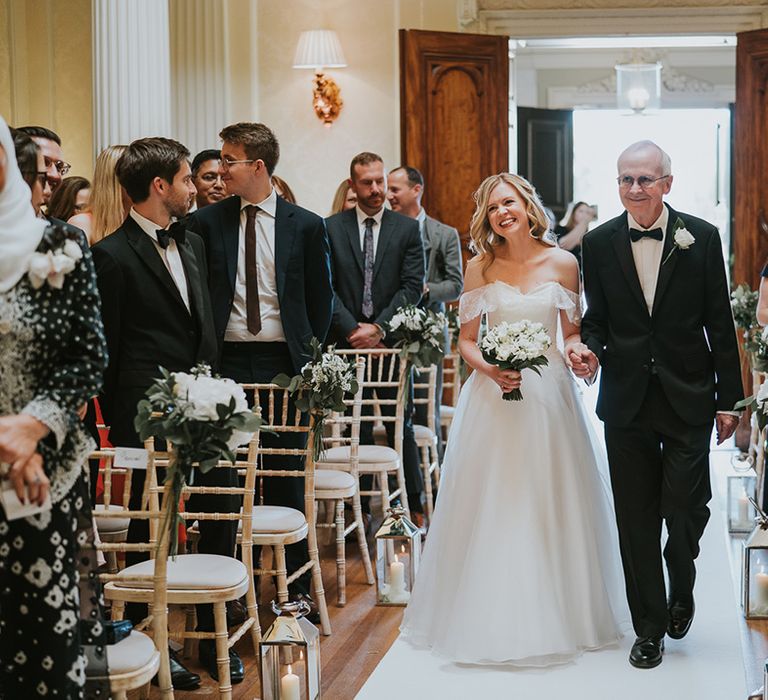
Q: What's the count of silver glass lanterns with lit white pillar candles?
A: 4